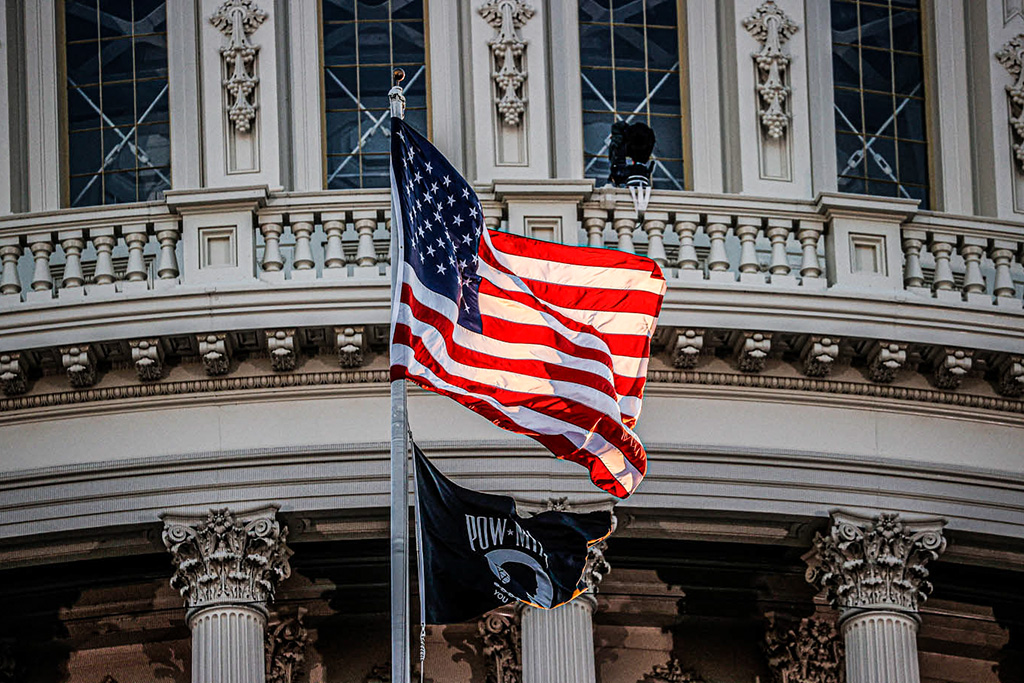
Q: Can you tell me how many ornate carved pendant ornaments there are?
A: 4